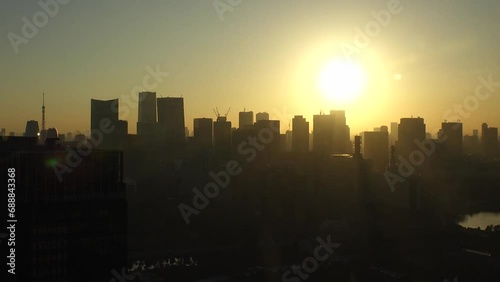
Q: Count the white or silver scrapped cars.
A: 0